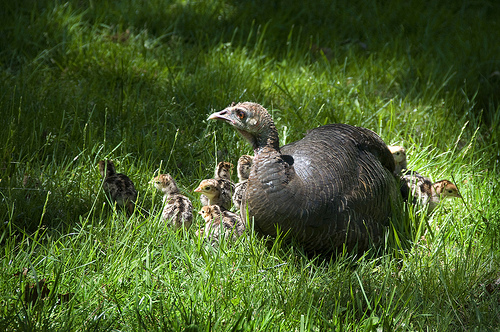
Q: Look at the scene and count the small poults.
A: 8